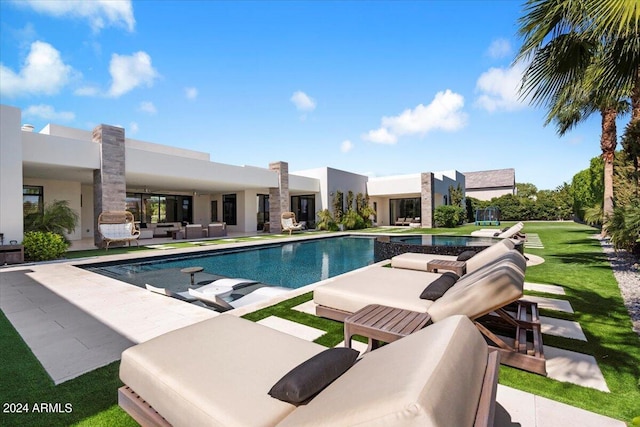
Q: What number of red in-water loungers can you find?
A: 0